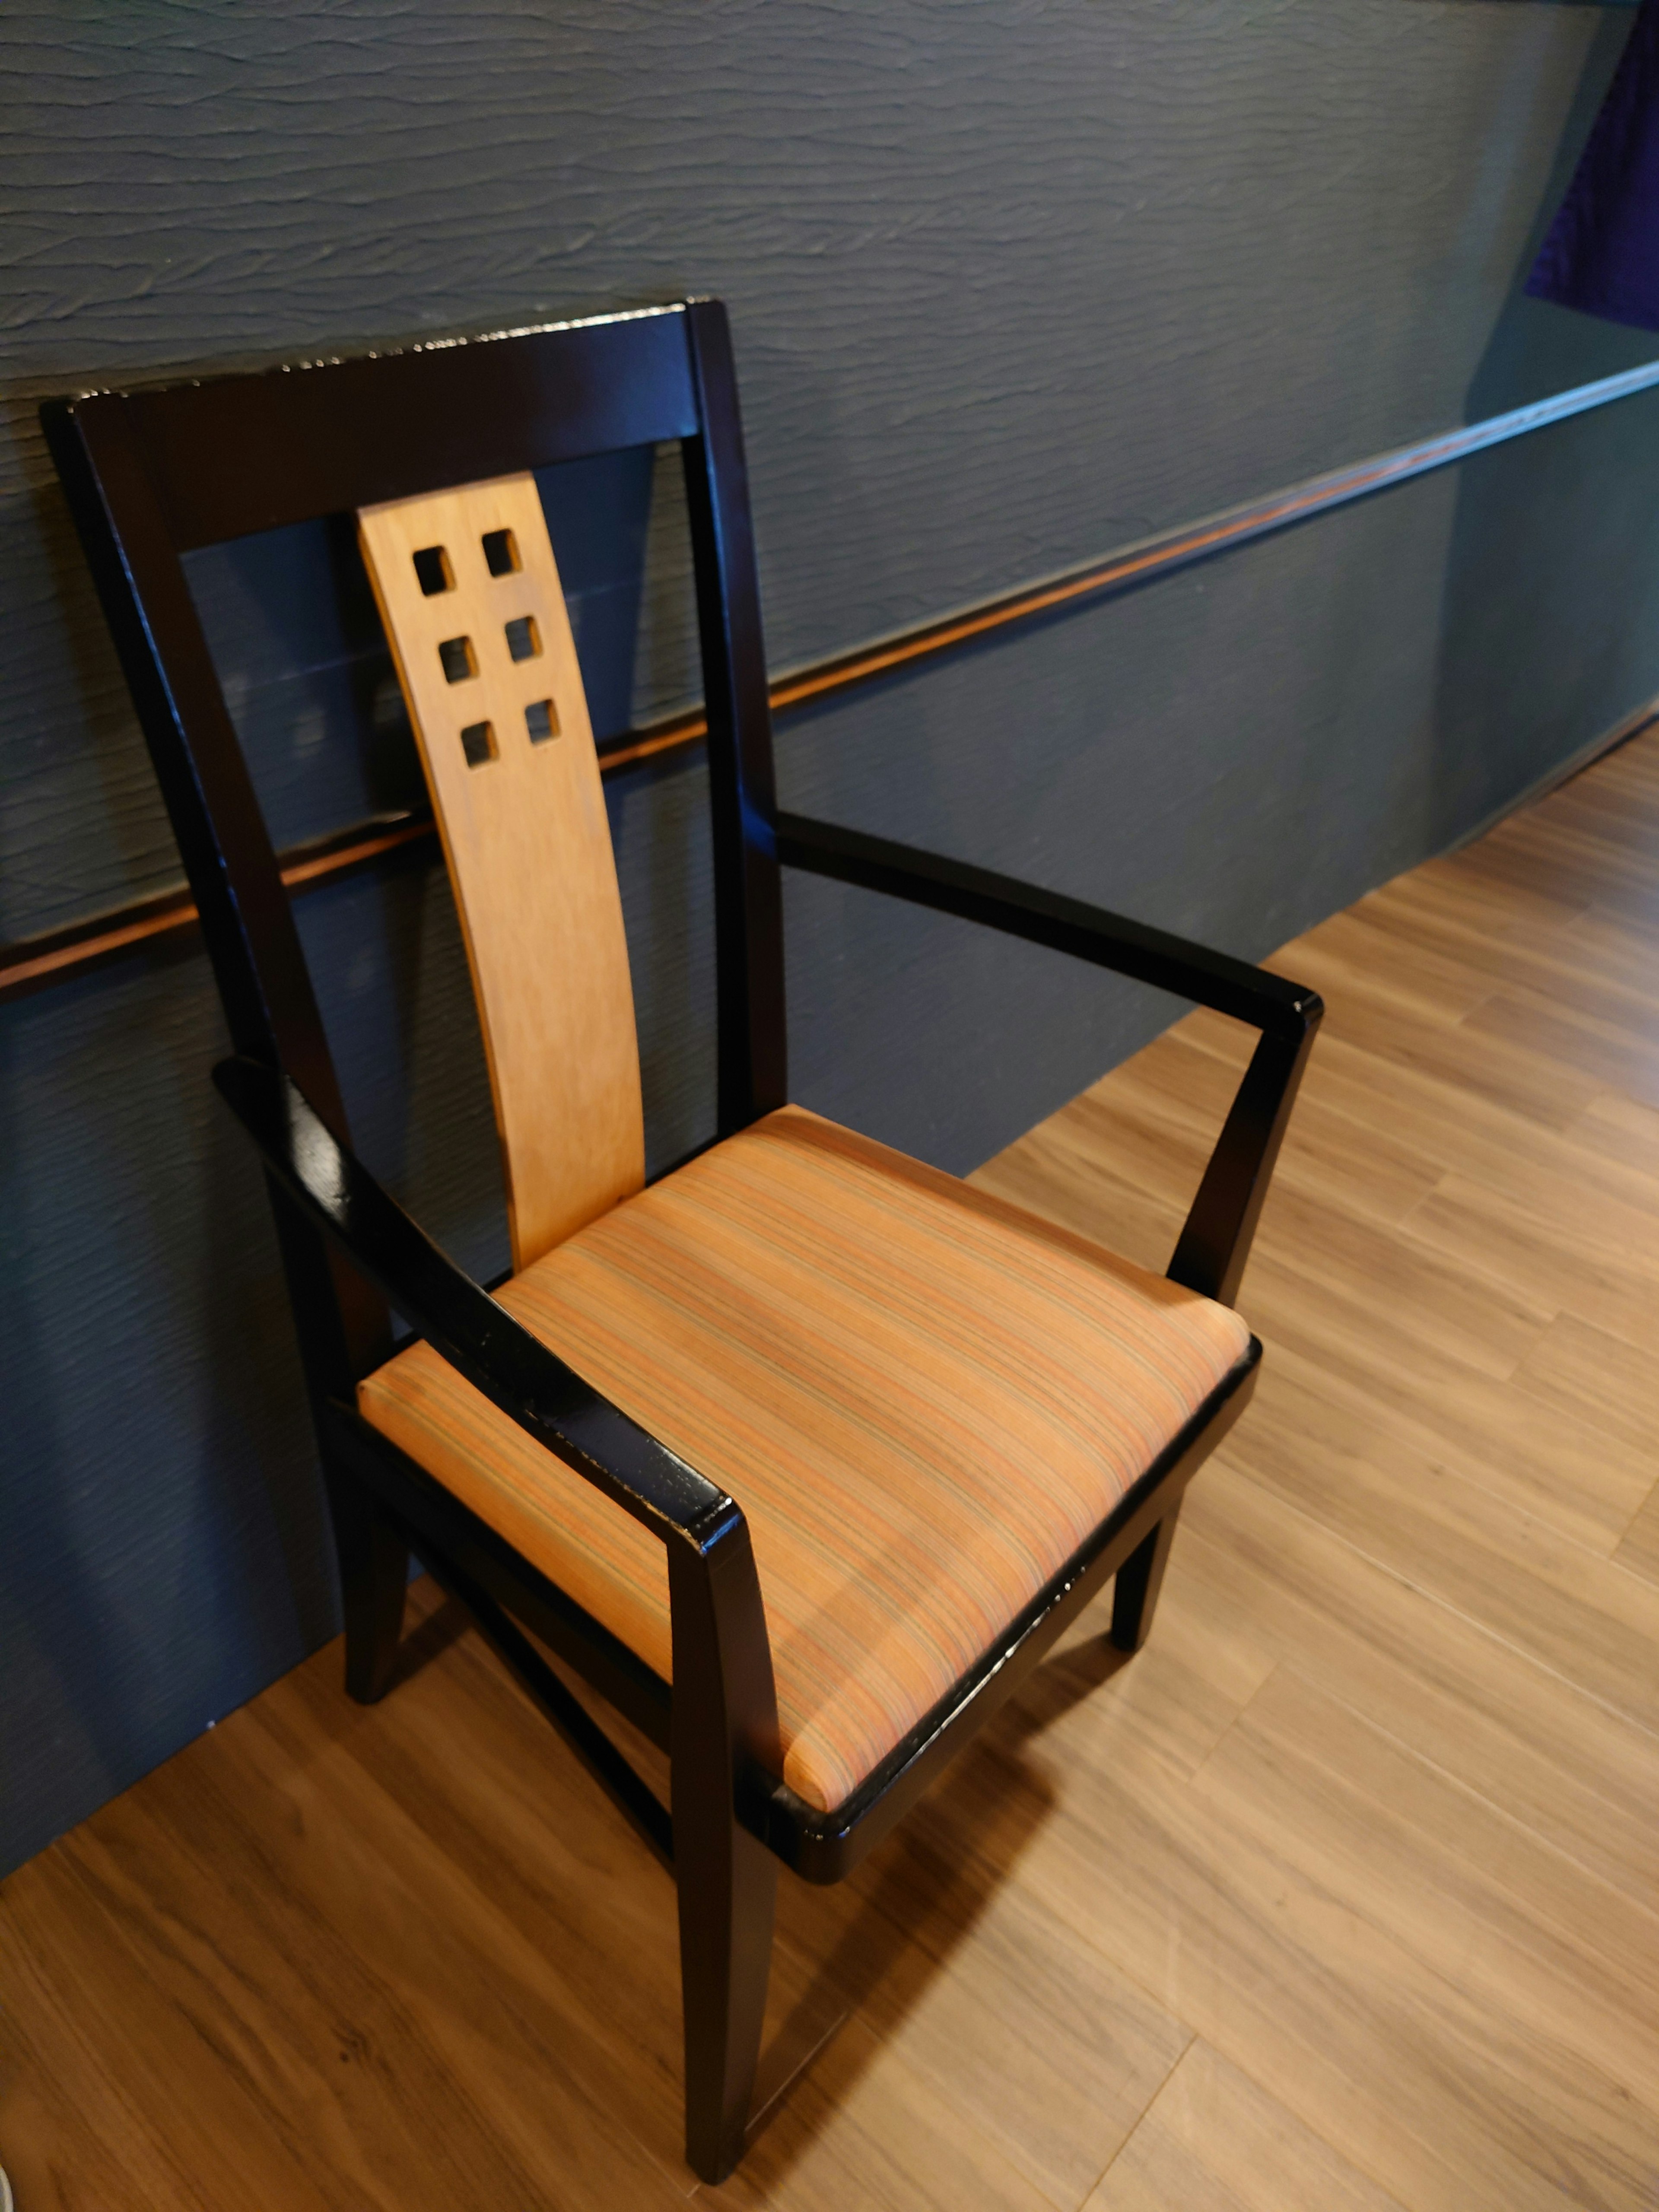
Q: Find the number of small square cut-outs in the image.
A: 6